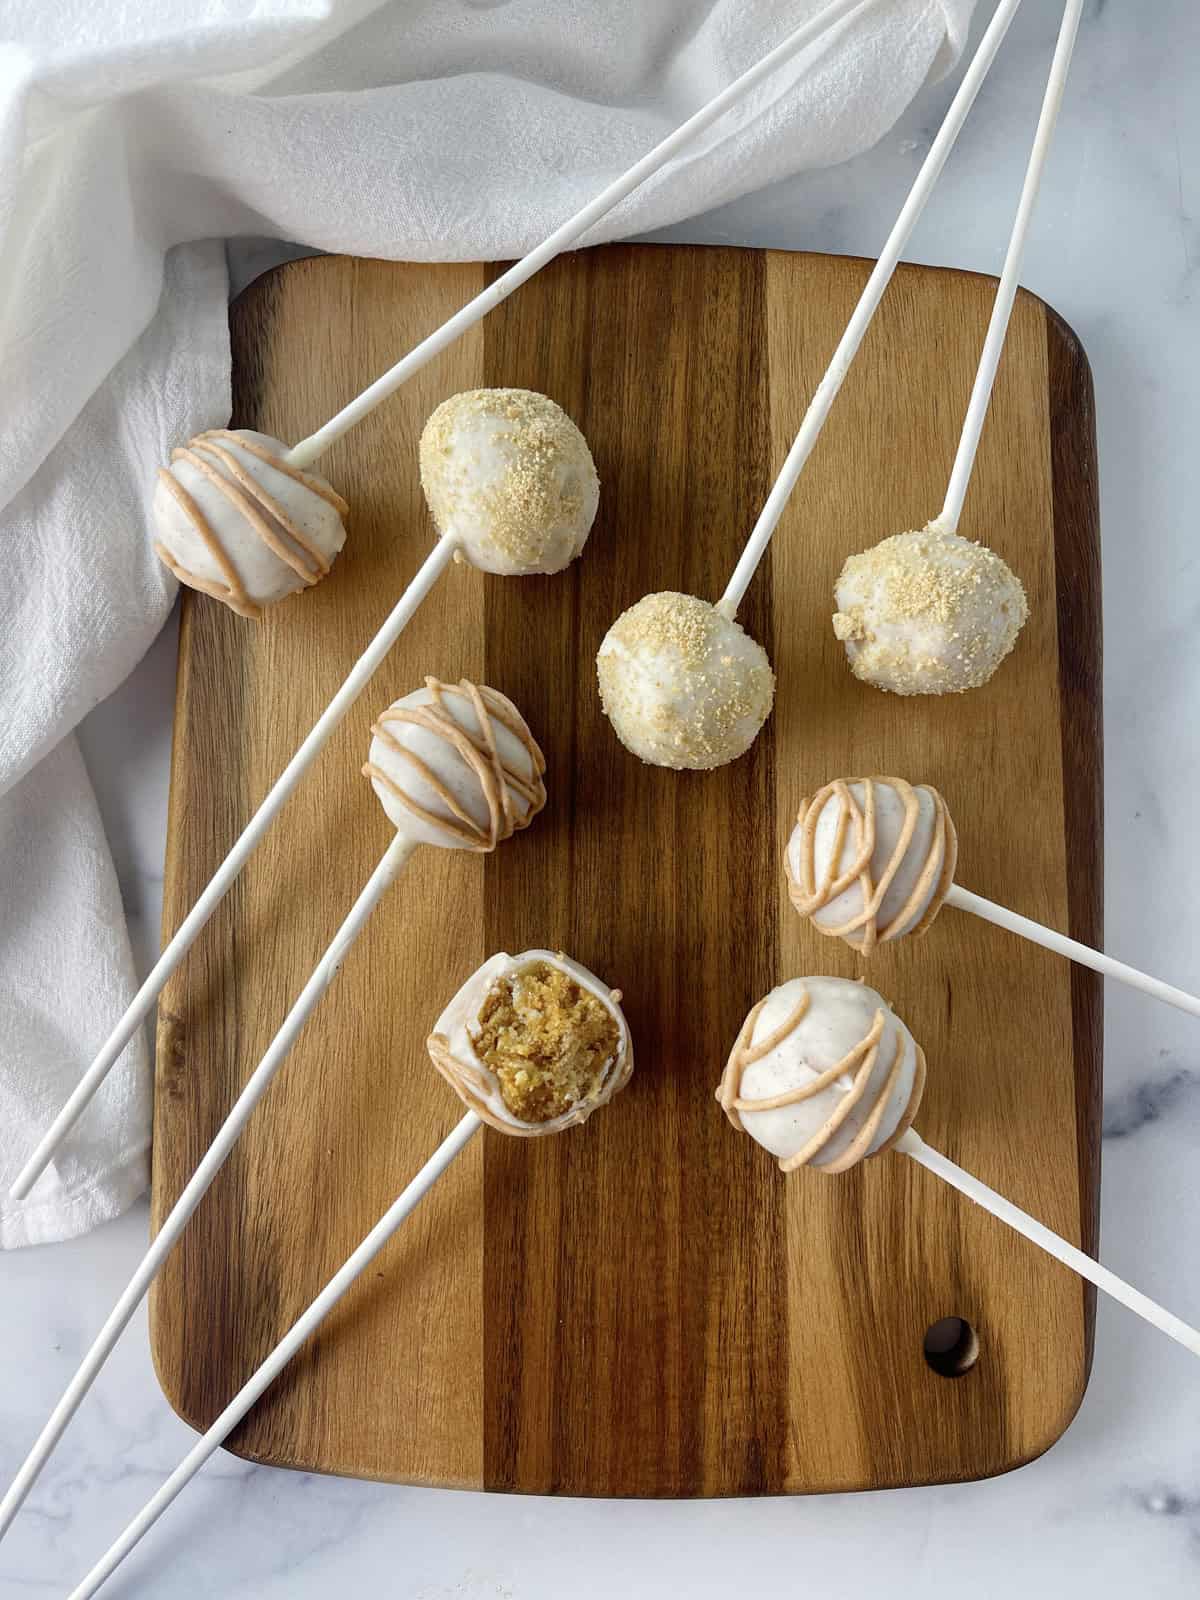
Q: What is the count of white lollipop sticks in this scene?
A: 8